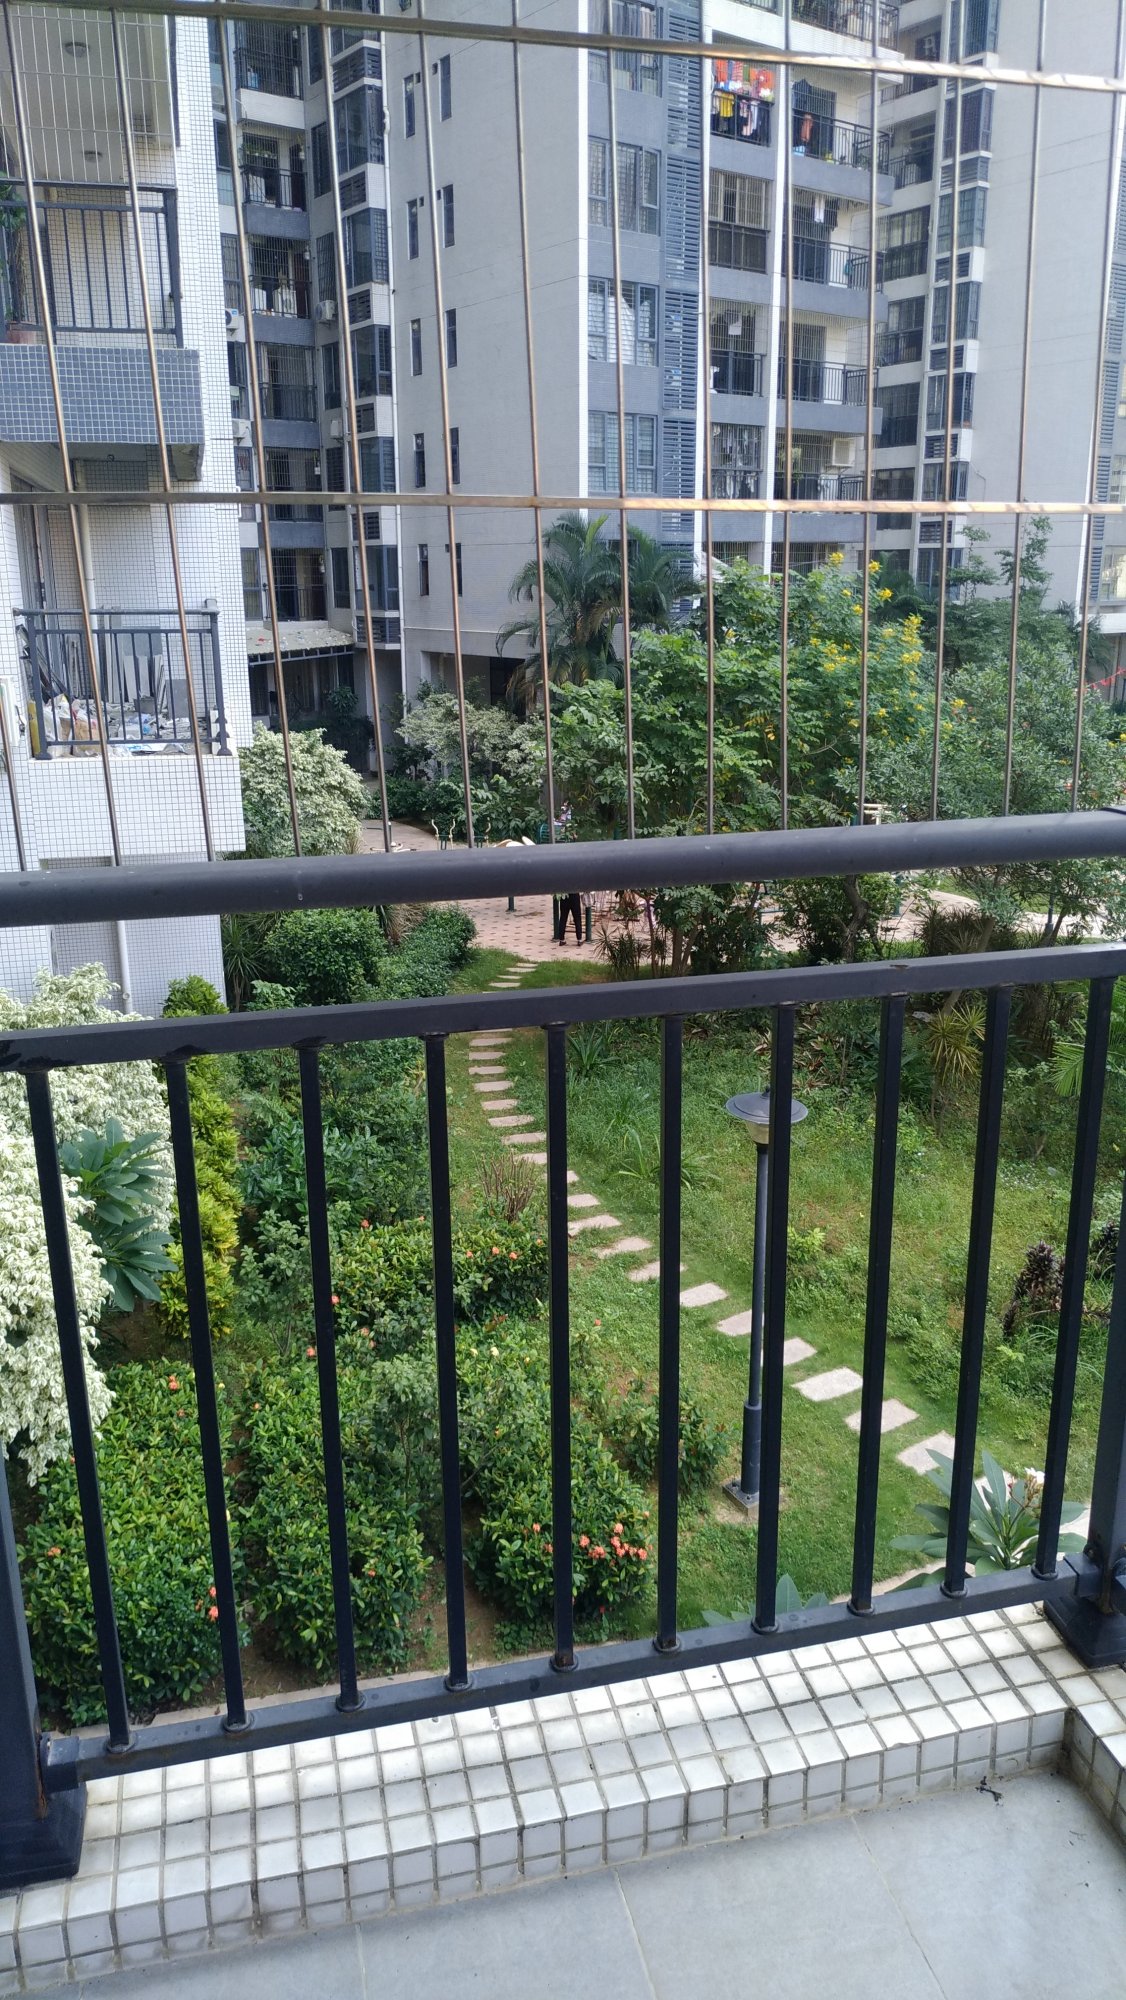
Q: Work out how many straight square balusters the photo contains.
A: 10